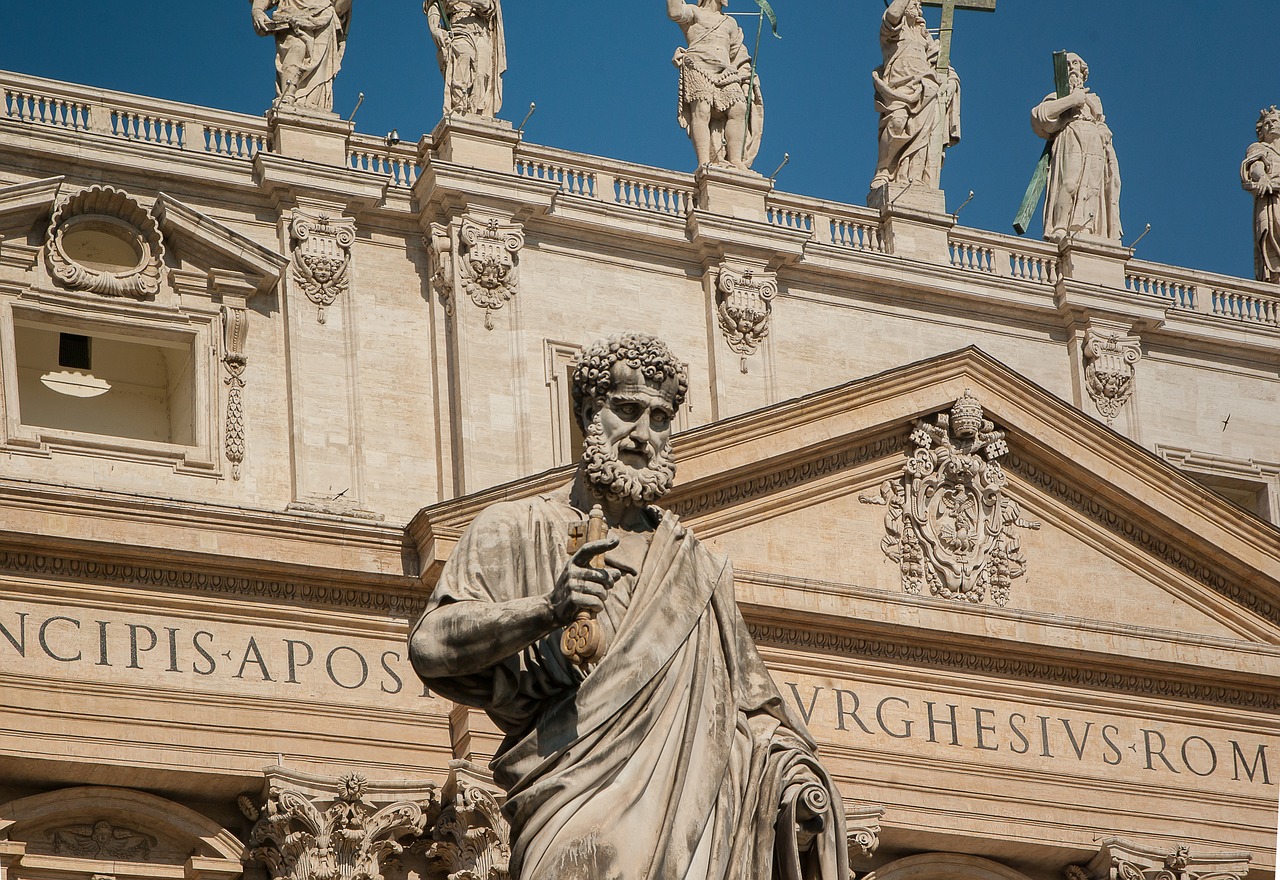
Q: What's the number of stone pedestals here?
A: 5